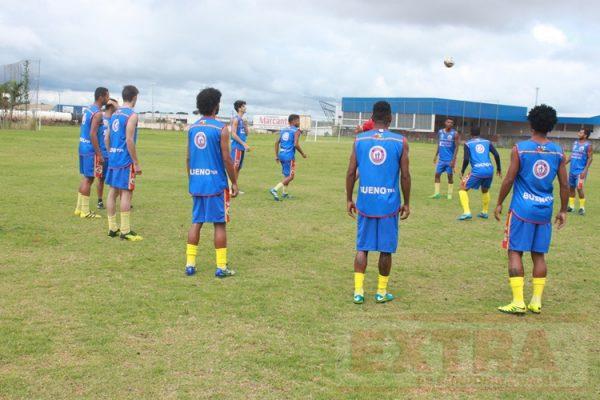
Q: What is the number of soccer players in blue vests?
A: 11